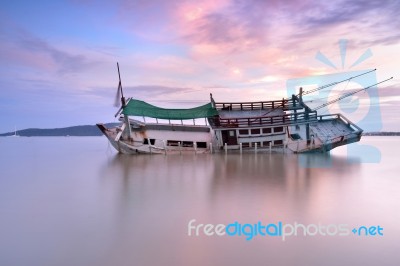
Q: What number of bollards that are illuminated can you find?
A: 0